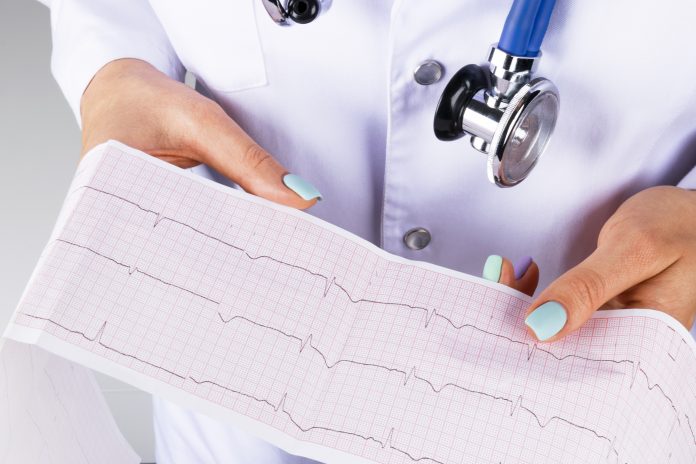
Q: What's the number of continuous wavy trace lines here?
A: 3